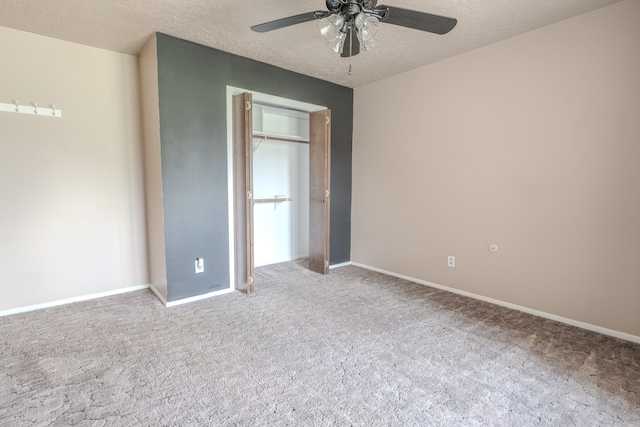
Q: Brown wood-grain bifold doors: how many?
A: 2